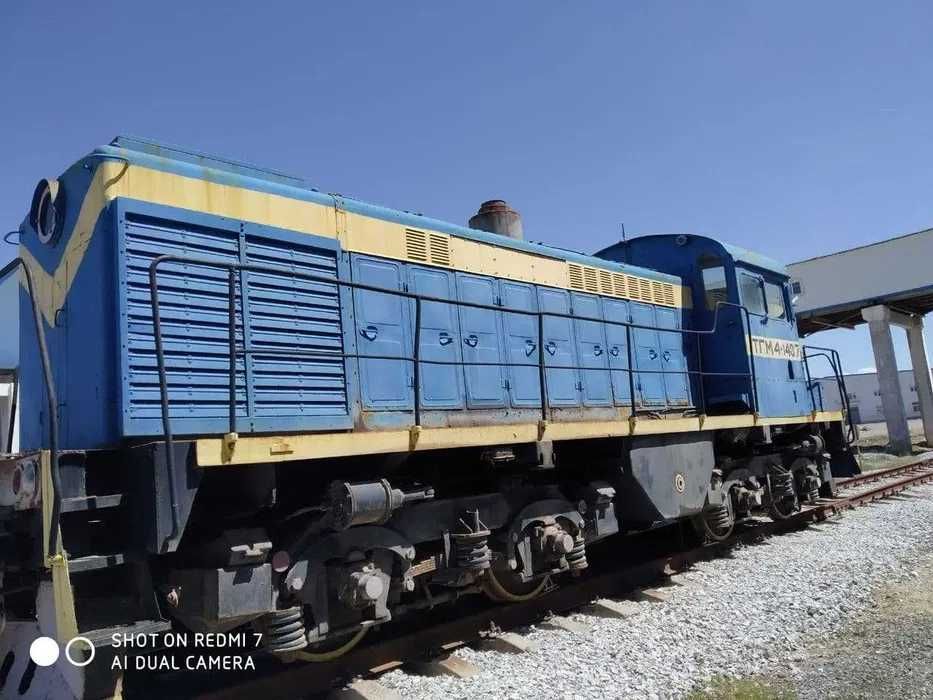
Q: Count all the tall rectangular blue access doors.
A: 9